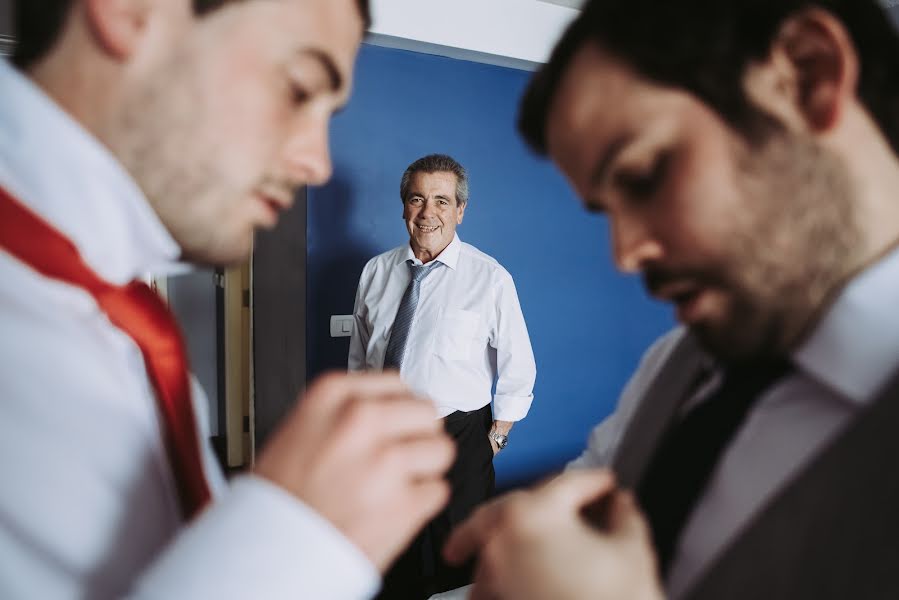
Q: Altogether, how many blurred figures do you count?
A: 2